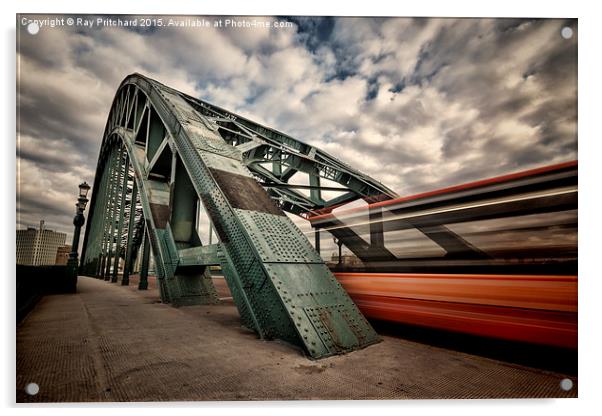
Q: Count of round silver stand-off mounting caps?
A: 4